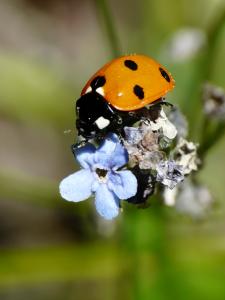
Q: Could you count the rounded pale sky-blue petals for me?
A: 5